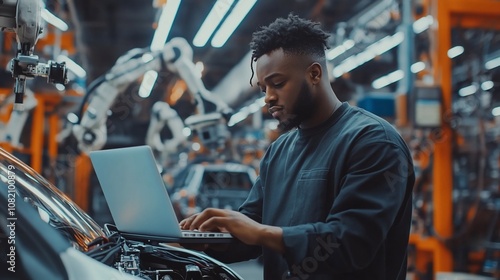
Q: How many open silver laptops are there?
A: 1